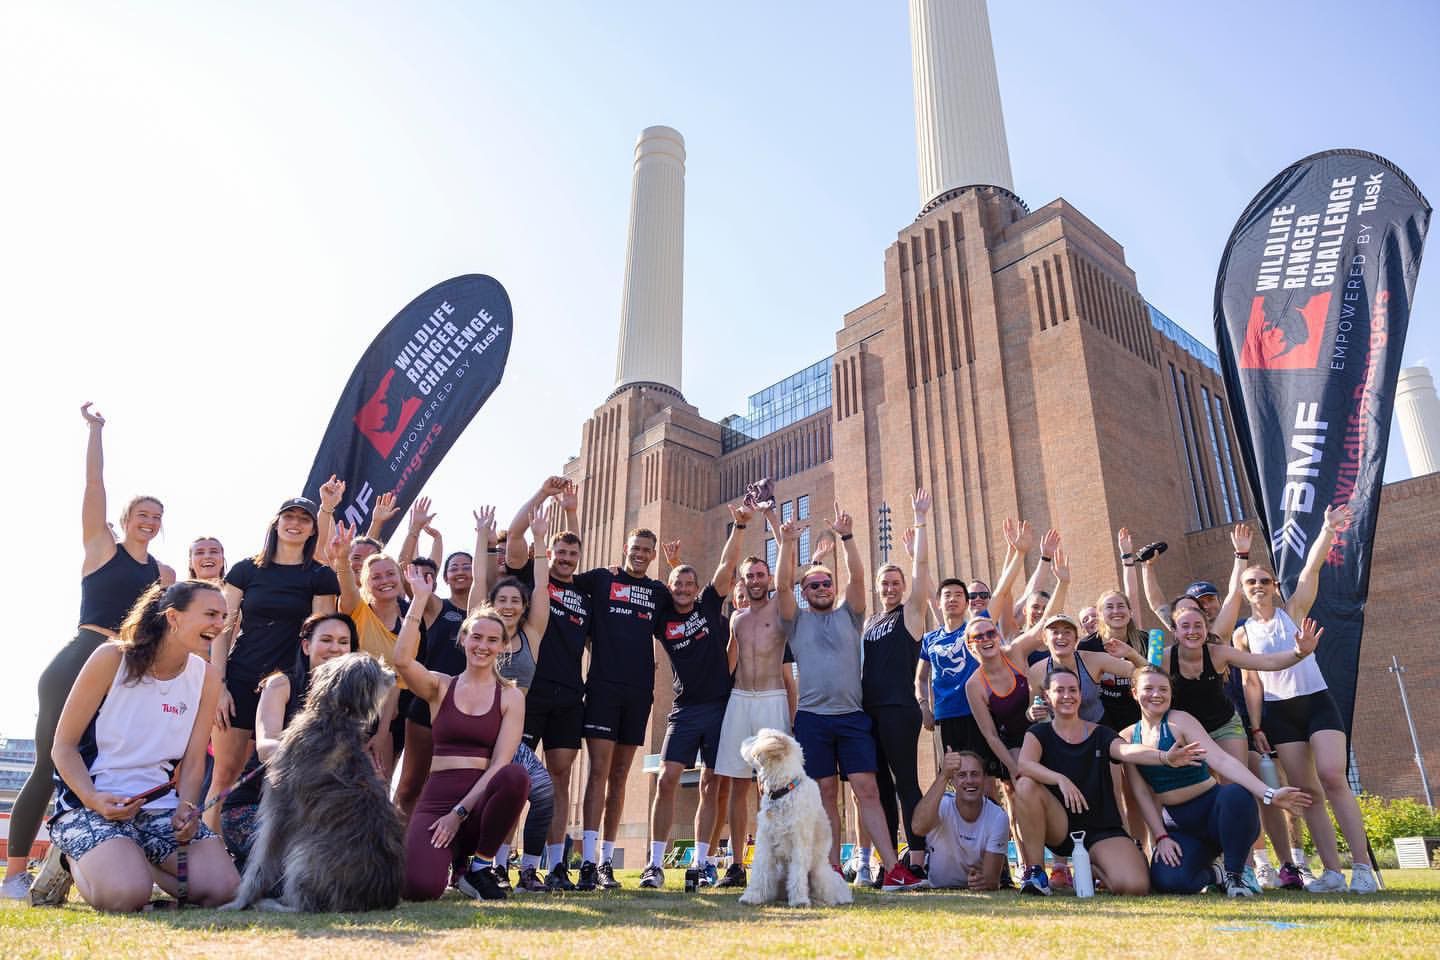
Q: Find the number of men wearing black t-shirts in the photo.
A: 3